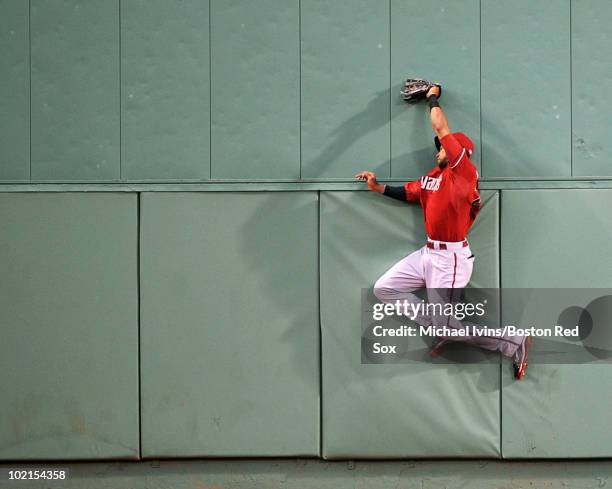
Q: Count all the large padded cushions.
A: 4